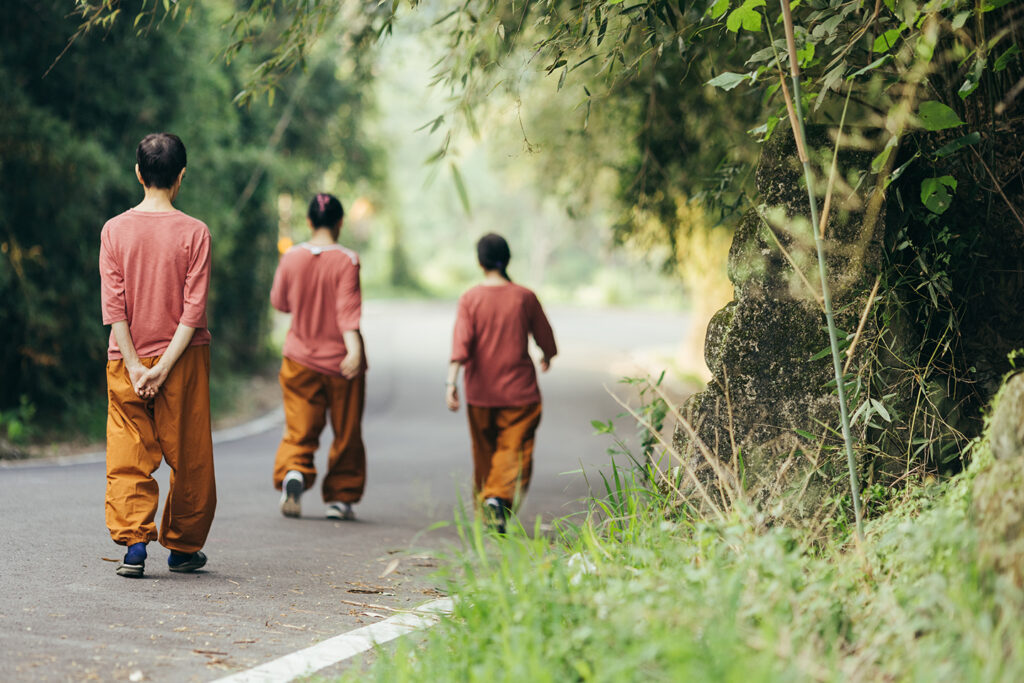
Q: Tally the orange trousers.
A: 3